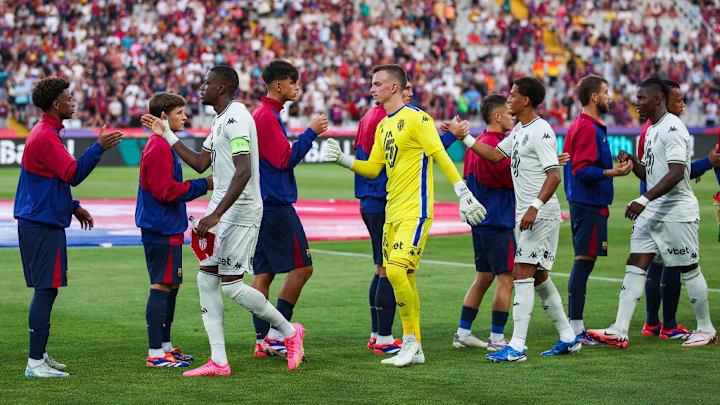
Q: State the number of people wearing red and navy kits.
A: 7